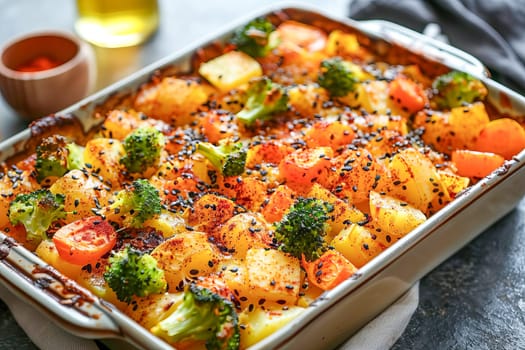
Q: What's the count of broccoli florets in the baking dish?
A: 12